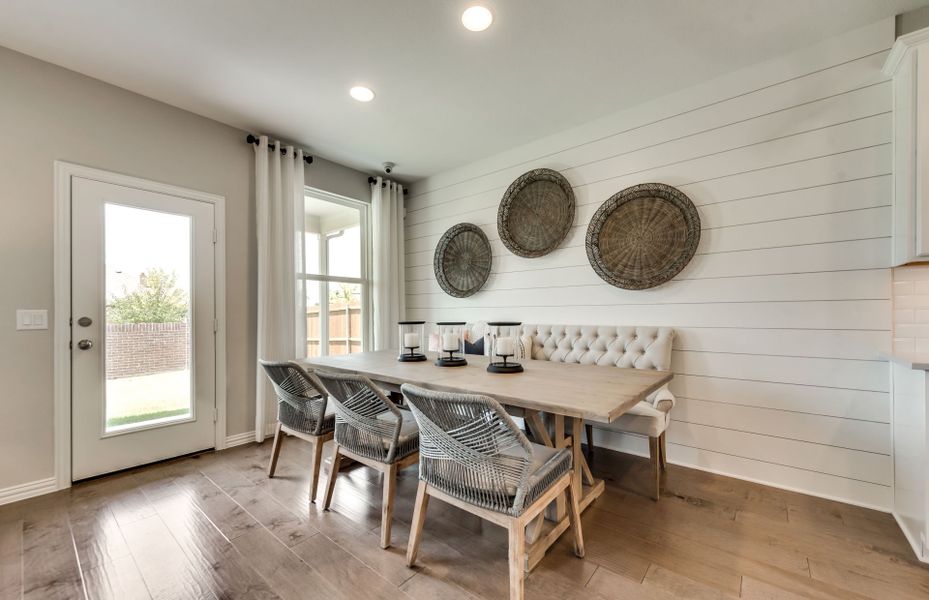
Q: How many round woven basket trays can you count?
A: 3